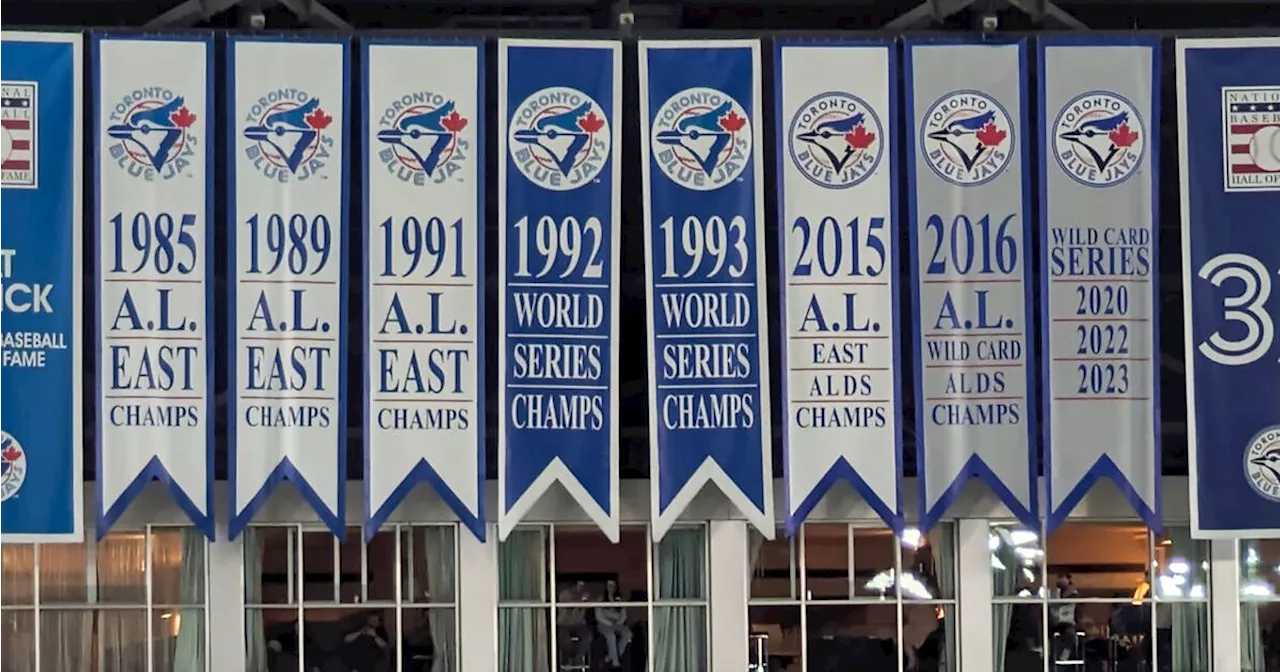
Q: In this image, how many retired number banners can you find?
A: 1